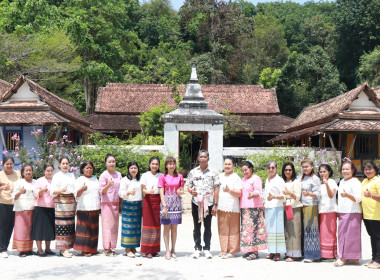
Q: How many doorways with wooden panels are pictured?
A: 1